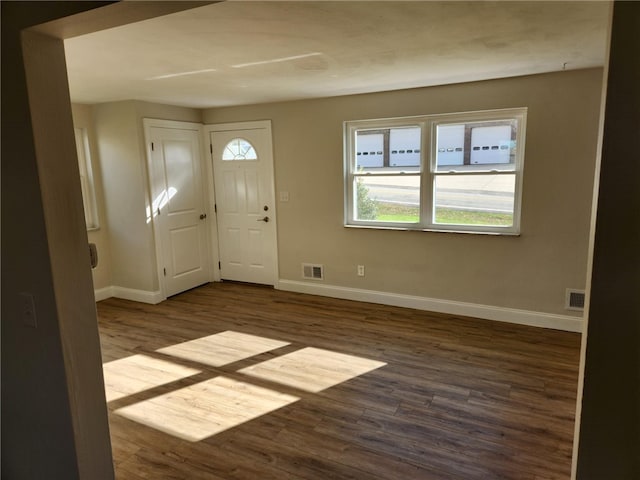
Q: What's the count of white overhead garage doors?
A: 4